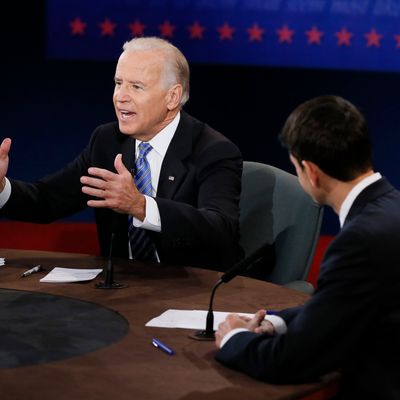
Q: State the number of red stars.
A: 12